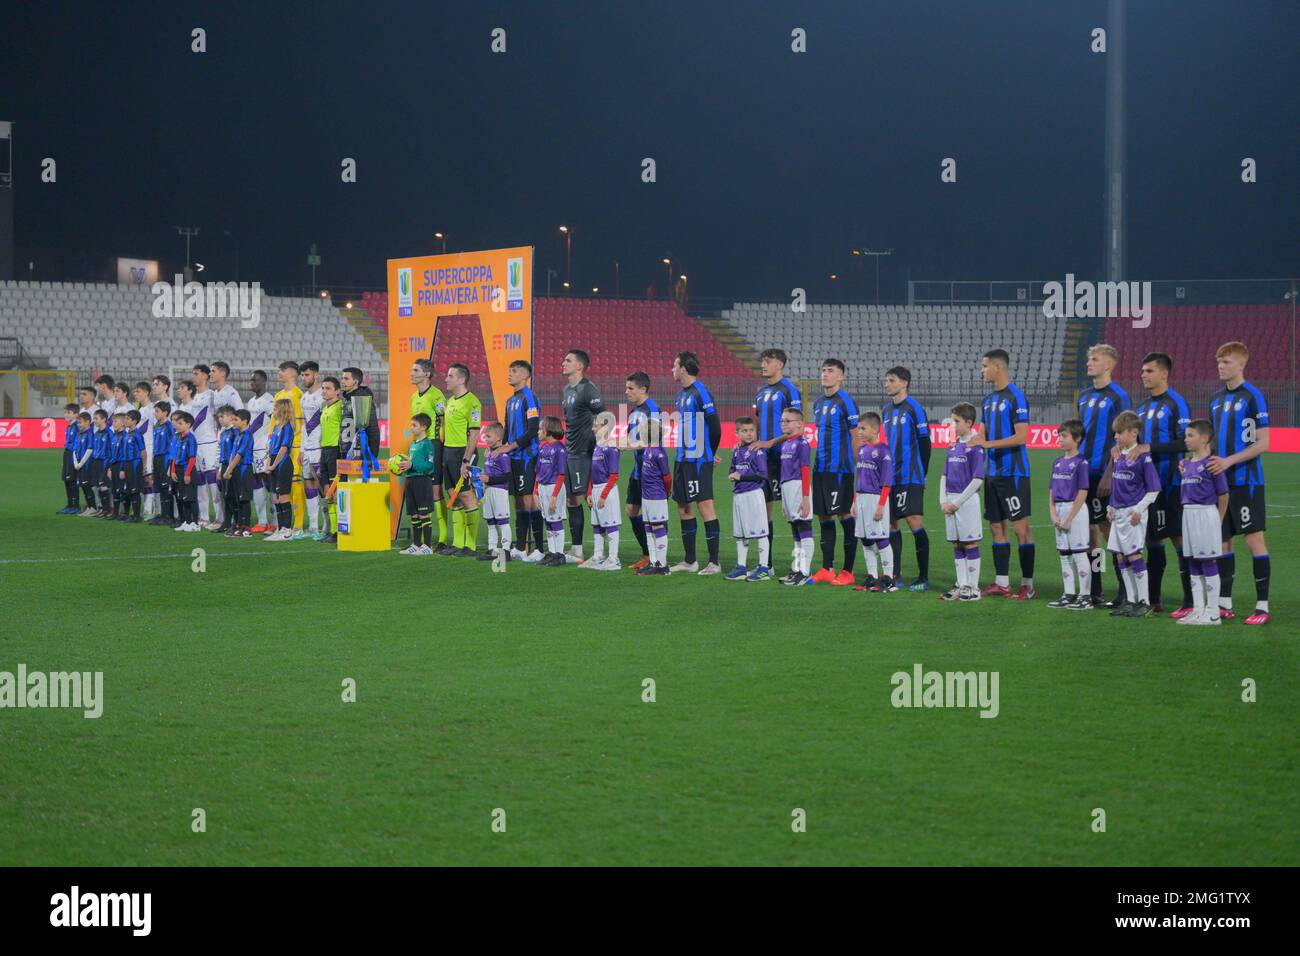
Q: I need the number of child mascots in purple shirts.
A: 11